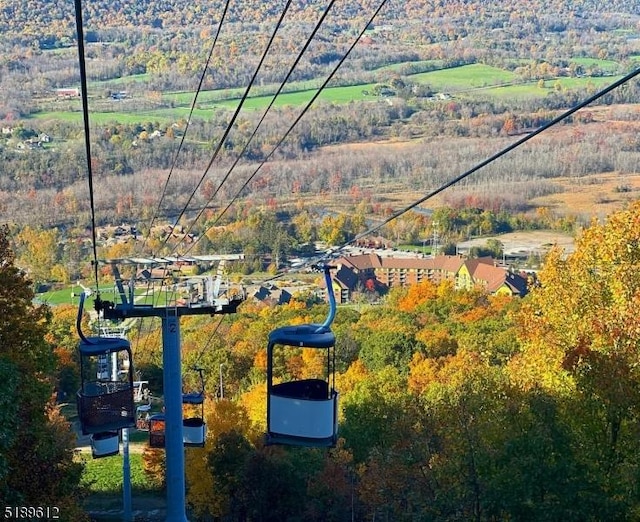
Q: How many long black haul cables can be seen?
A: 6